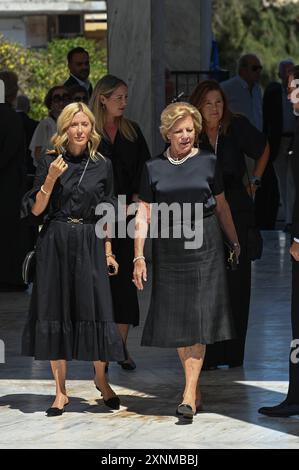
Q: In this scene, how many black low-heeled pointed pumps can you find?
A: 2